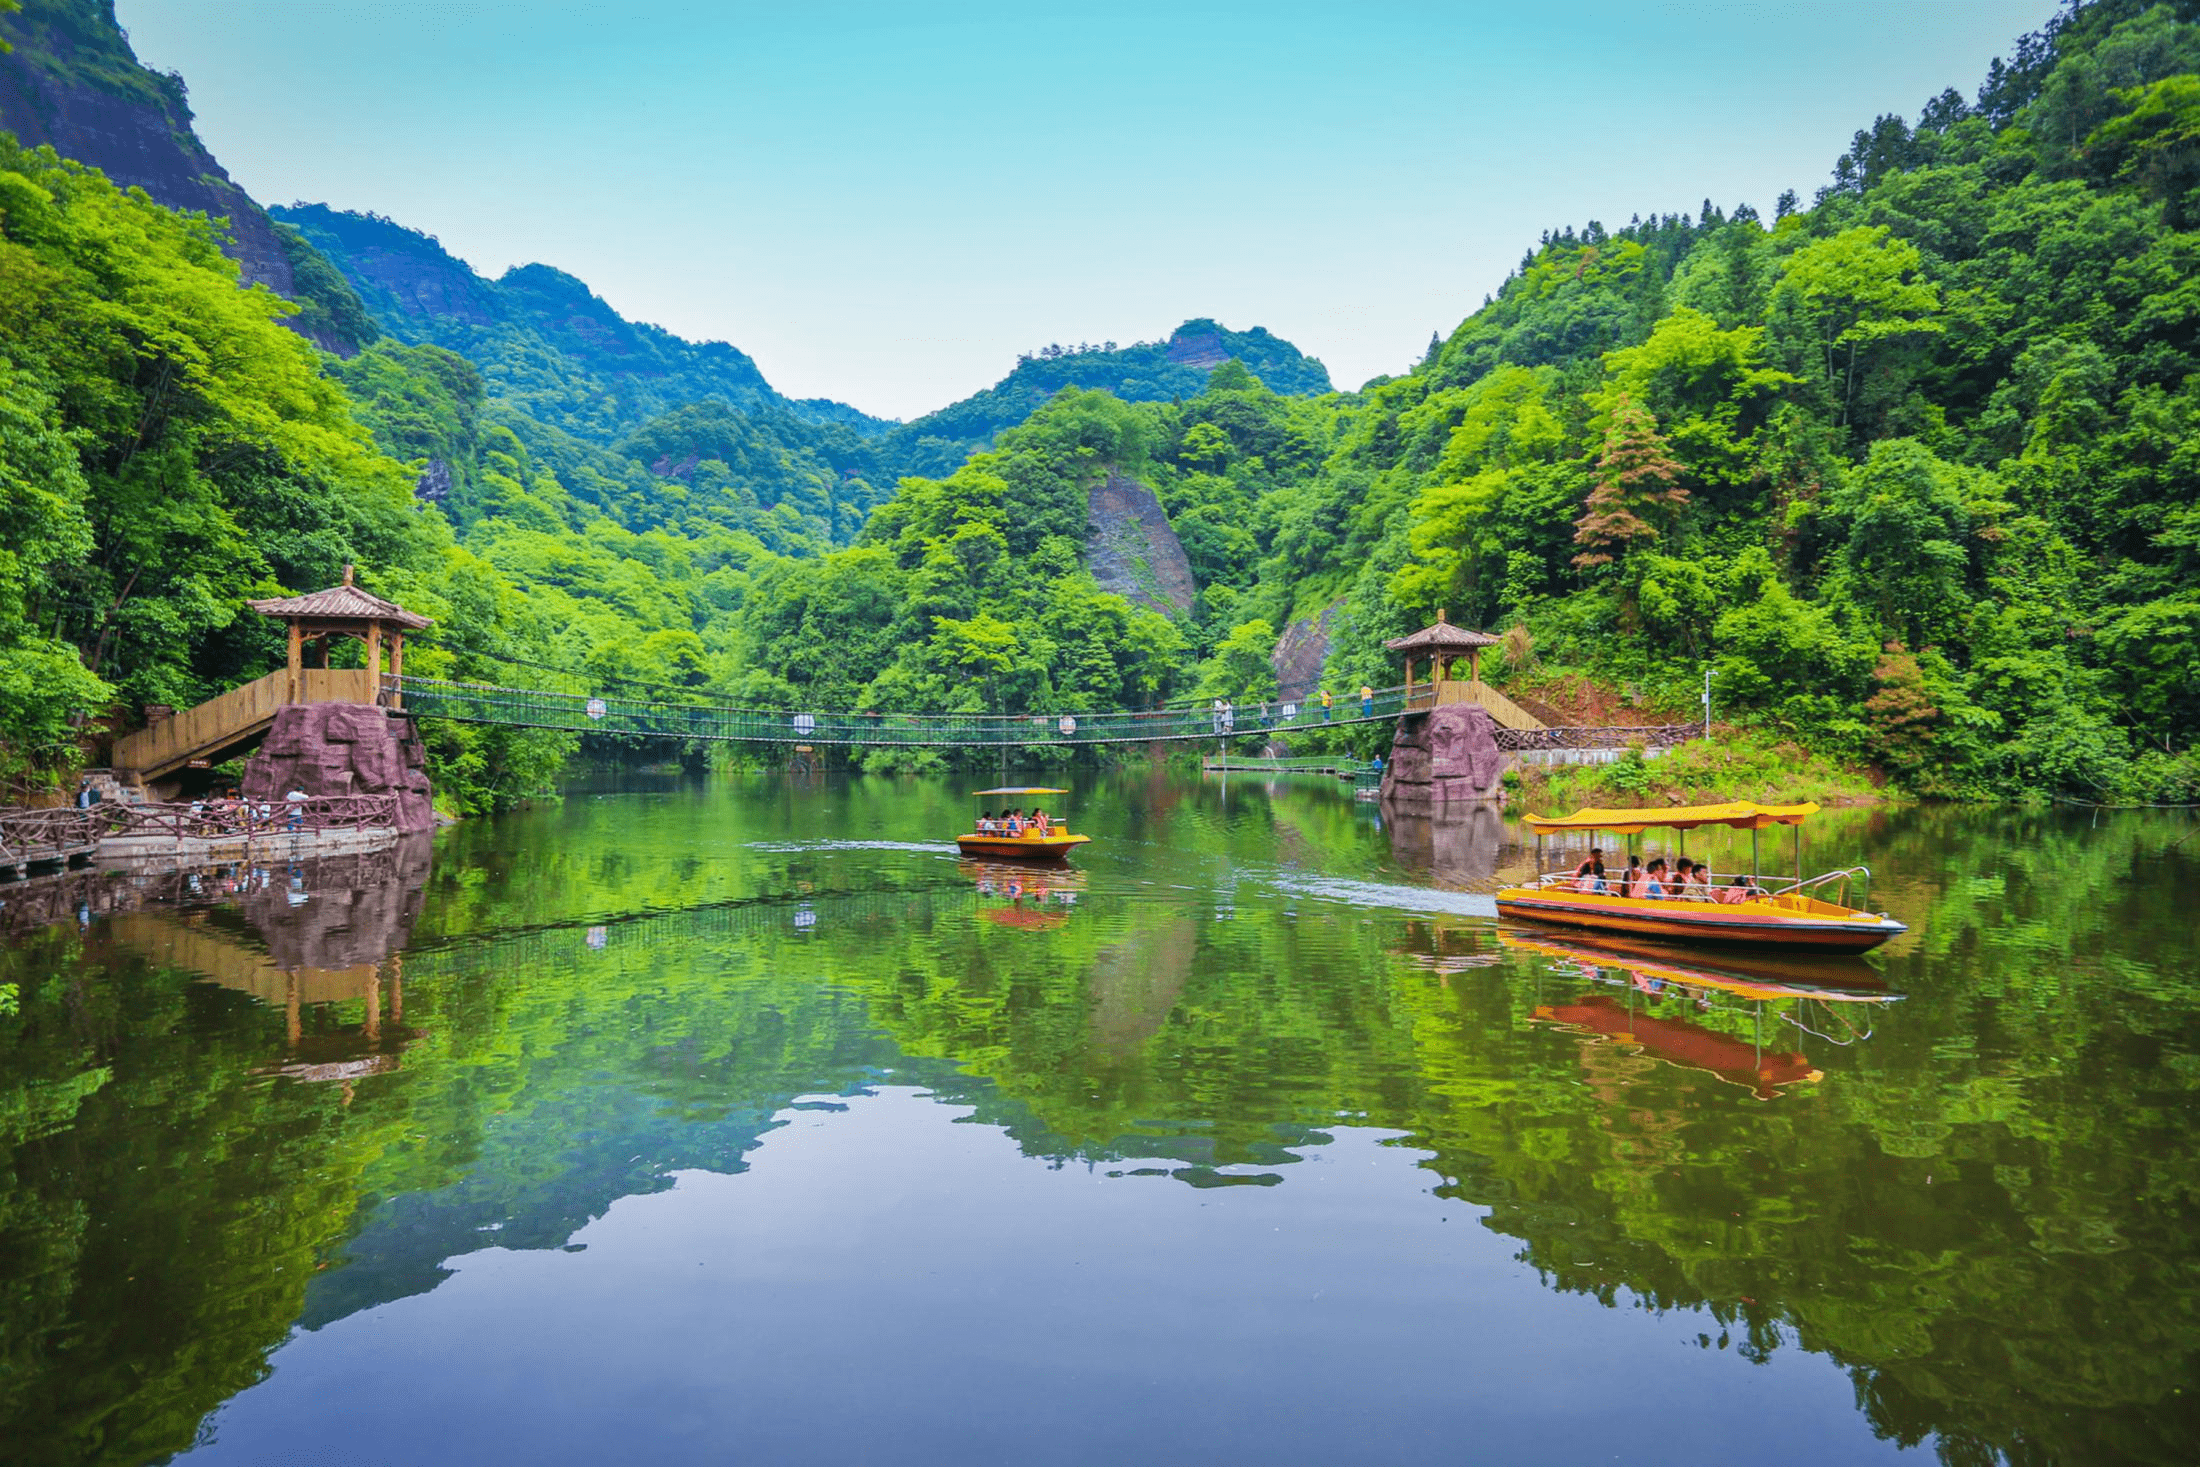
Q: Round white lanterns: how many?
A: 4